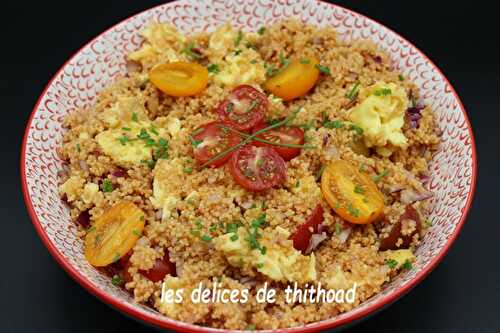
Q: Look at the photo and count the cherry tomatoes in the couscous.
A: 8